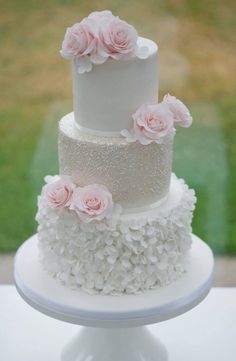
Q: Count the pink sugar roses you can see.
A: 7